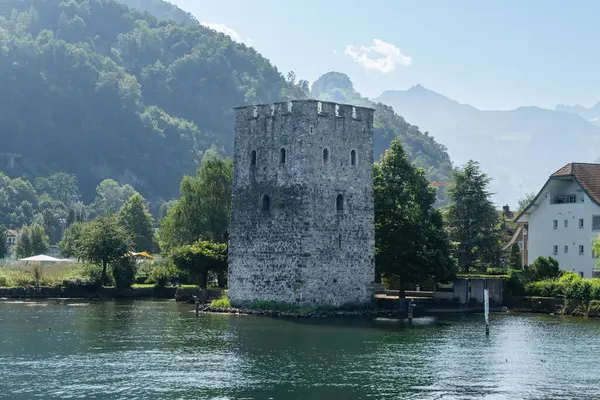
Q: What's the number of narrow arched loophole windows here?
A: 6